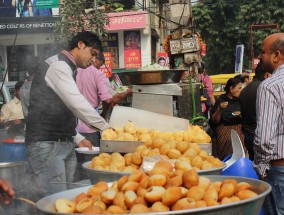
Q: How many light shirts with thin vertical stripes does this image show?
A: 1